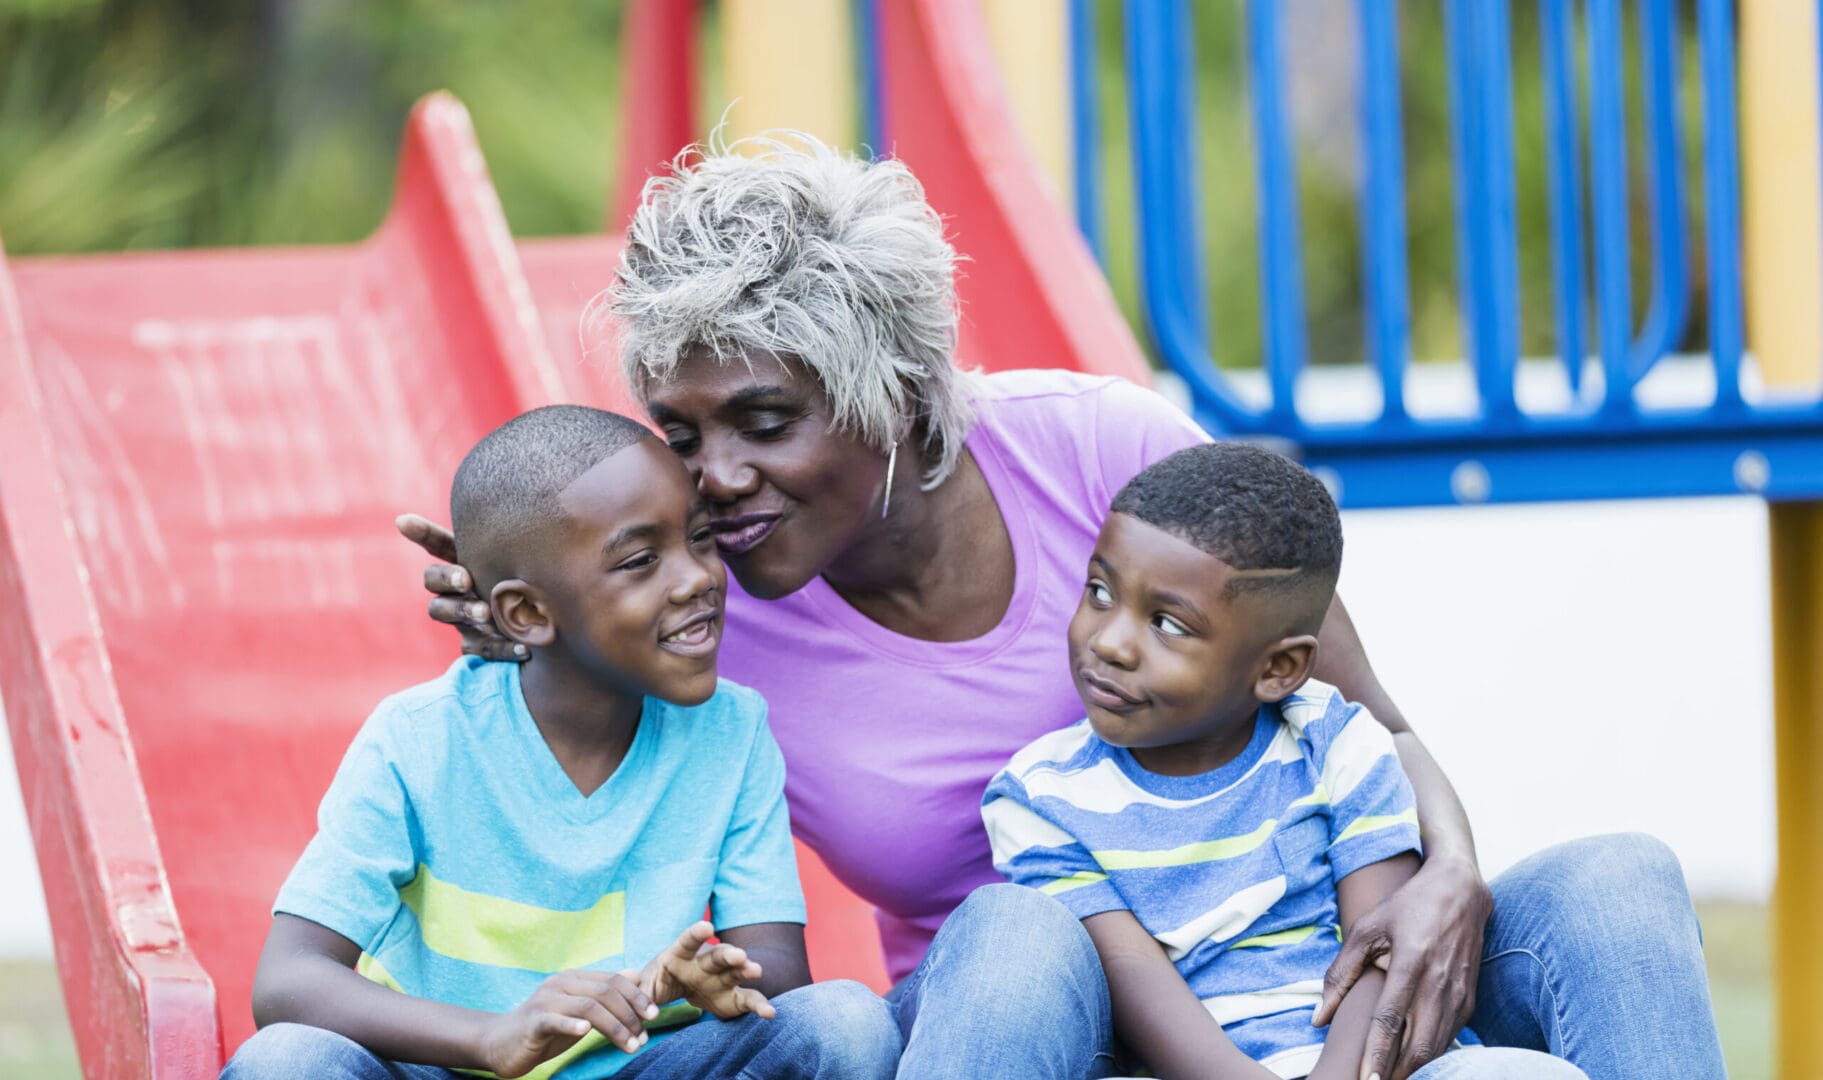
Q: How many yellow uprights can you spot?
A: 3